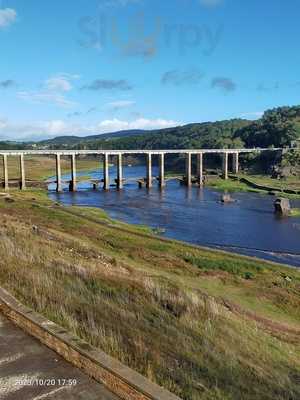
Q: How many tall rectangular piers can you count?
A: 12